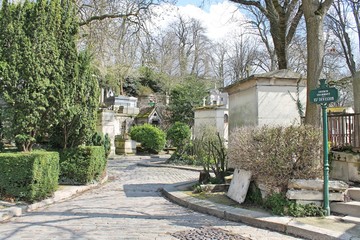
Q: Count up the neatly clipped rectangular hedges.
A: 2